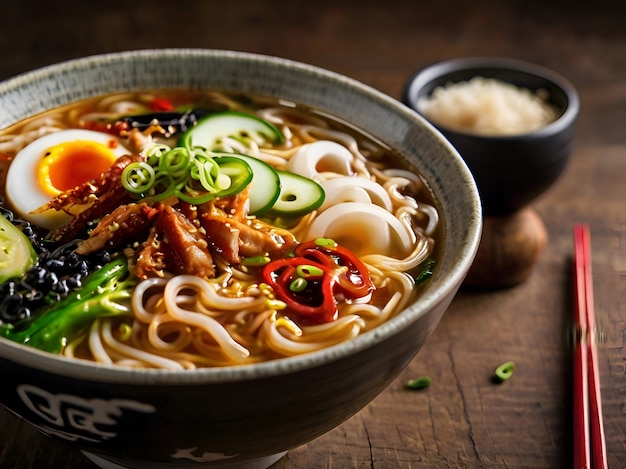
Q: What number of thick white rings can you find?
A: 3